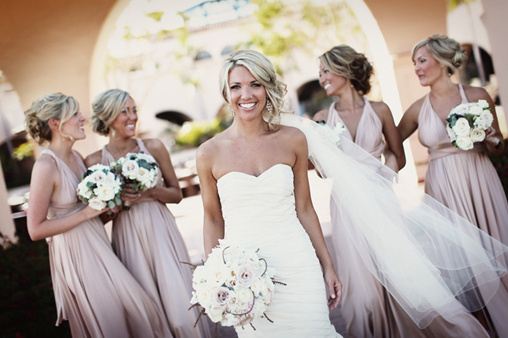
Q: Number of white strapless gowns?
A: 1